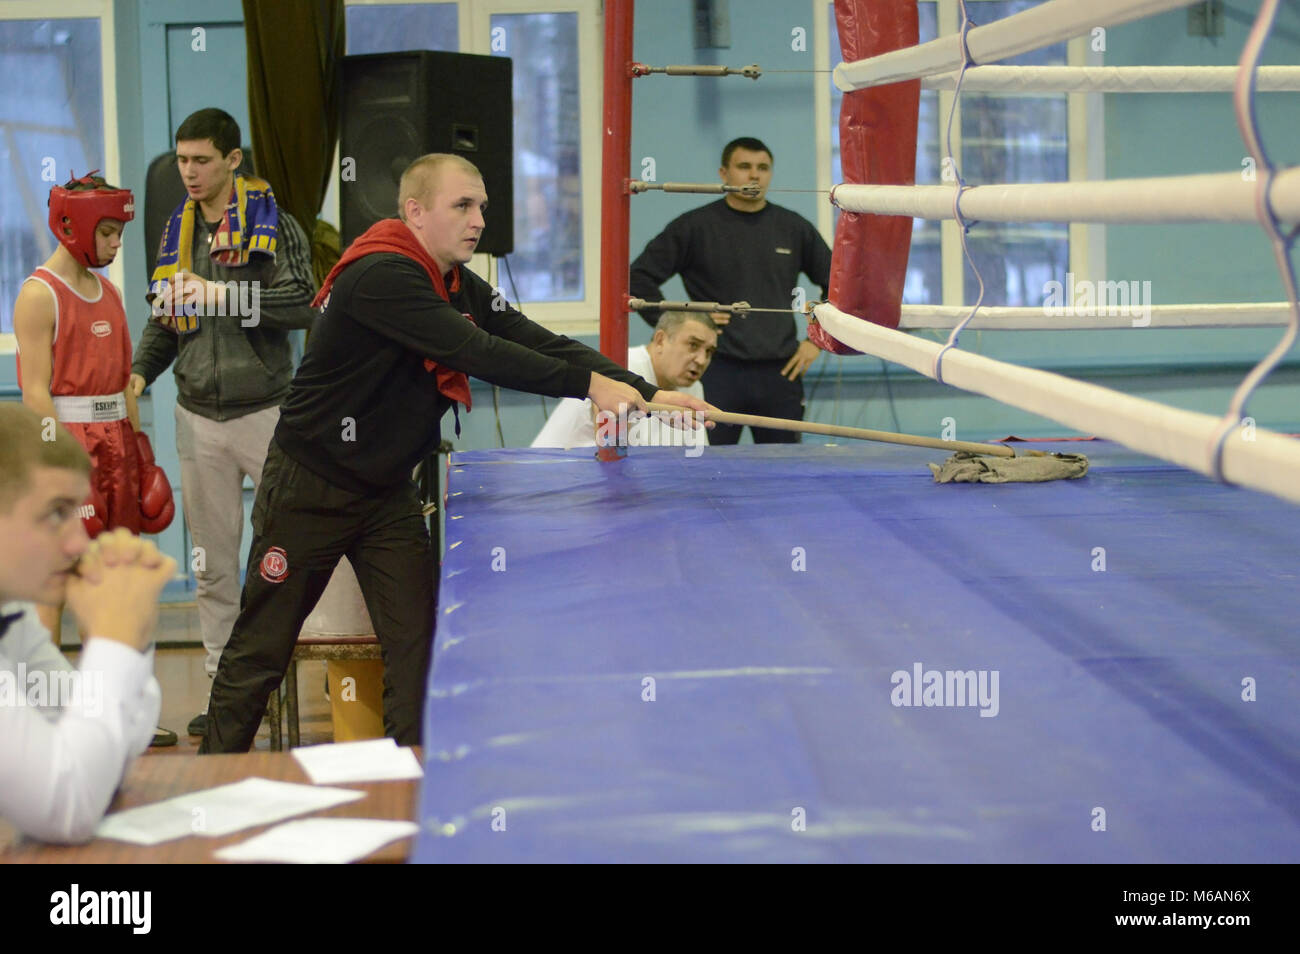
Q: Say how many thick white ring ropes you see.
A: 5